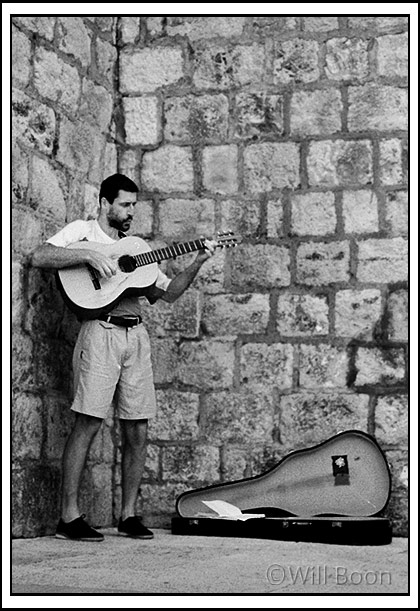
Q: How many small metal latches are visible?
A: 3